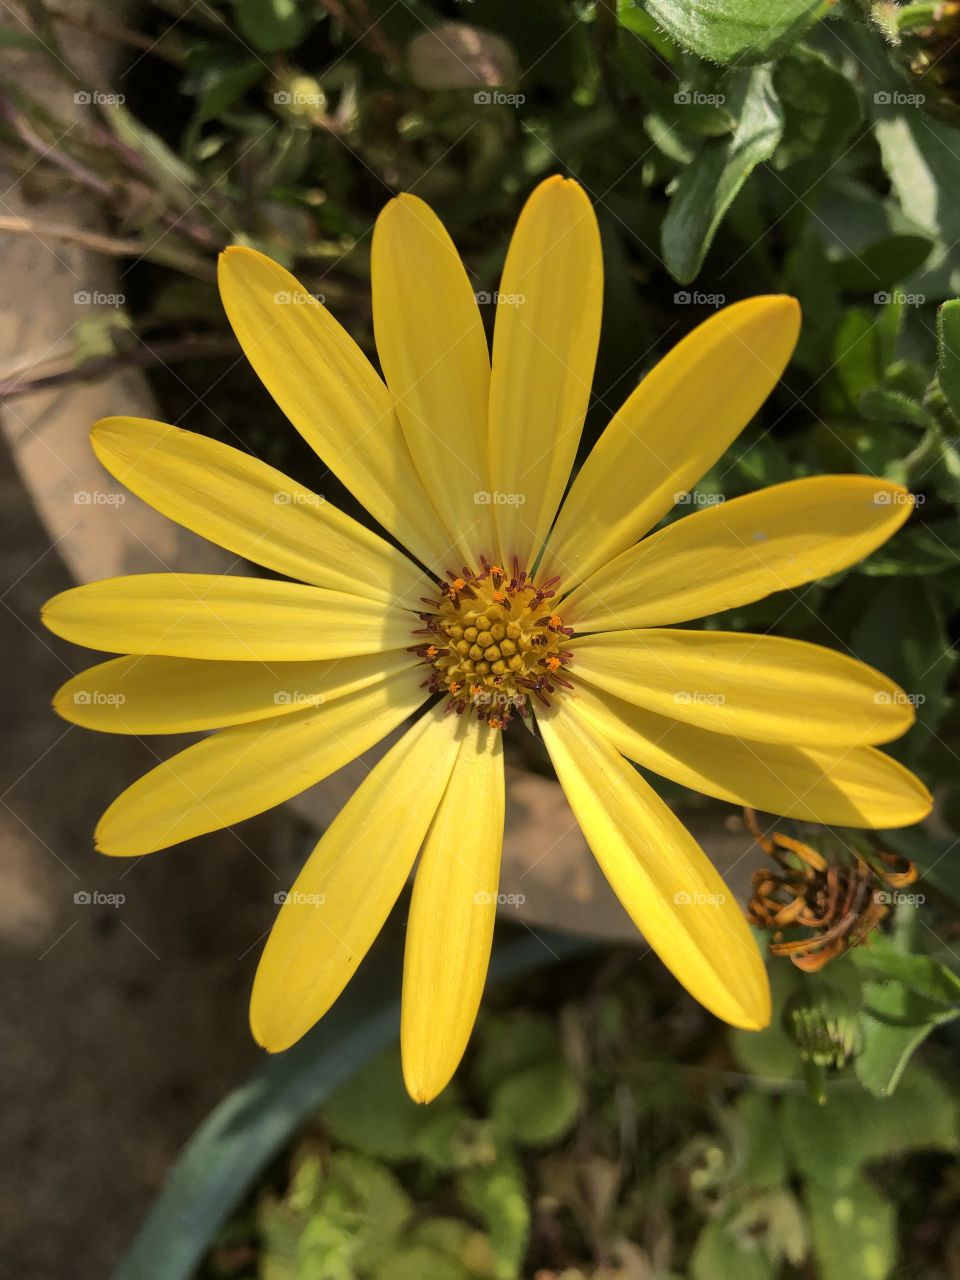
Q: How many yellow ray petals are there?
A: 14